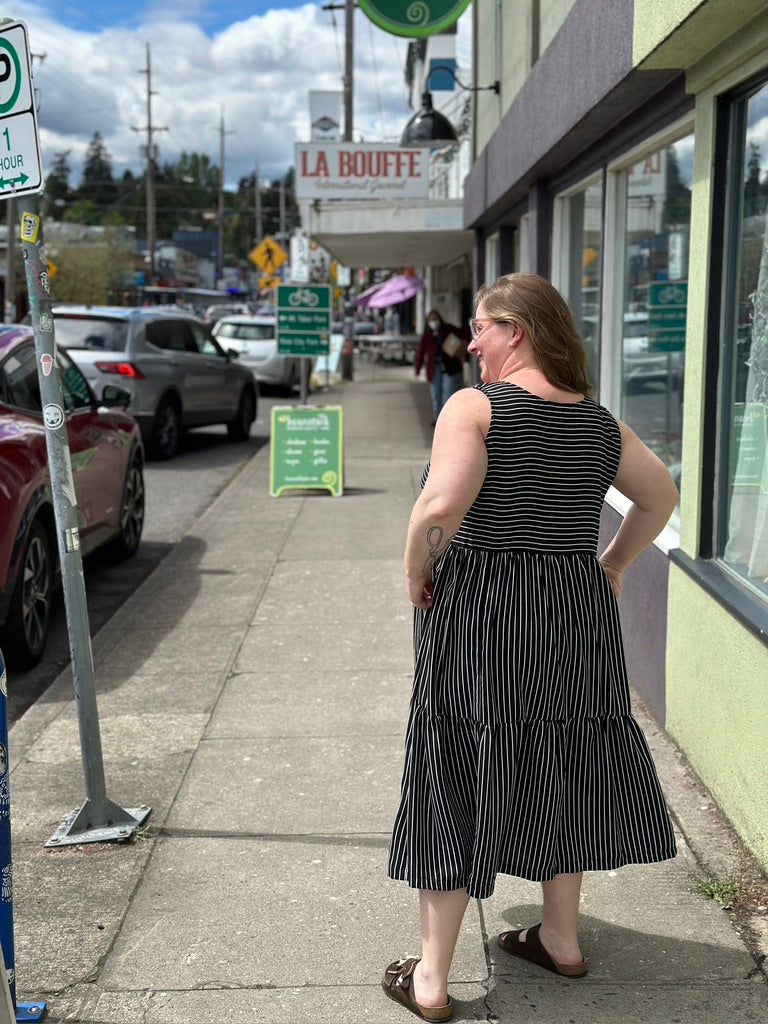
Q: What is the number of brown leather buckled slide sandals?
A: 2